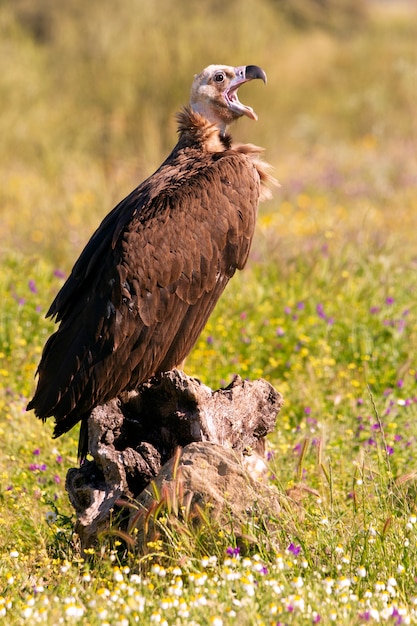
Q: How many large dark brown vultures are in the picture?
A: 1